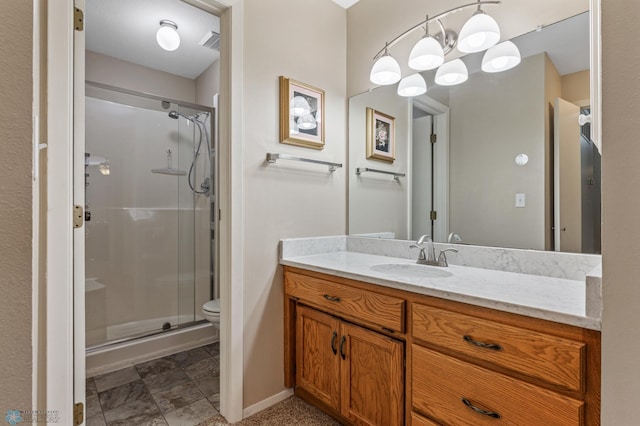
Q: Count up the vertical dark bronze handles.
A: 2